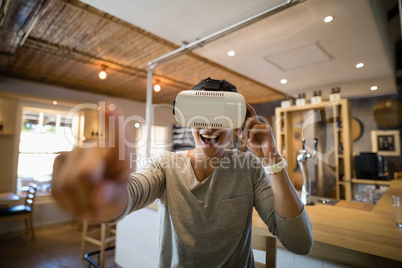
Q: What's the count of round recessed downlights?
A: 5